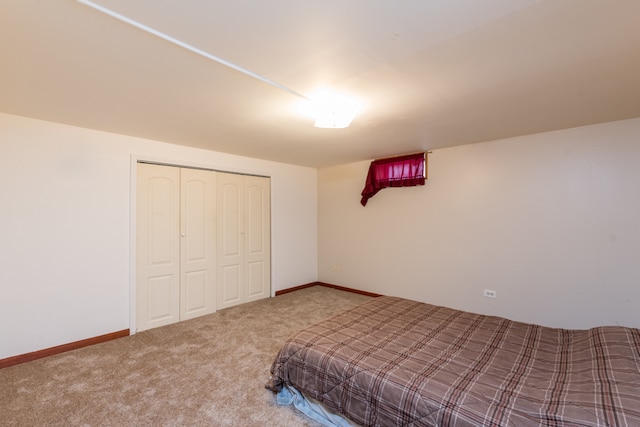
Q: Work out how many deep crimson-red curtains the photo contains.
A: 1